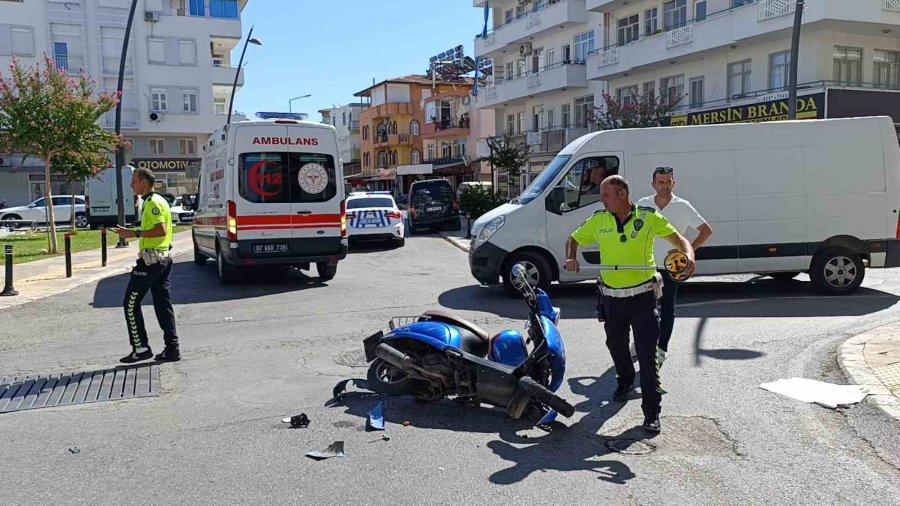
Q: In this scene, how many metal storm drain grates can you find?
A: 1